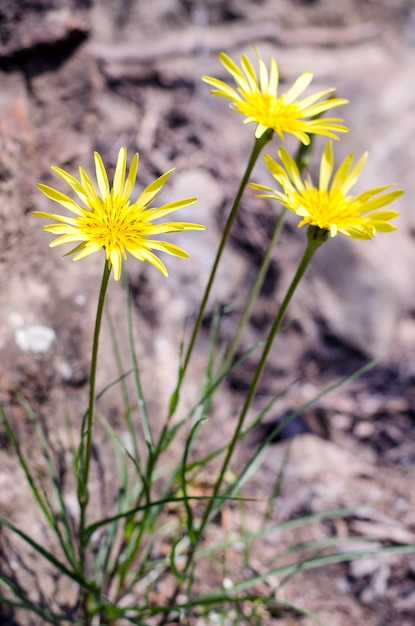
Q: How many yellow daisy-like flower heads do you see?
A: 3